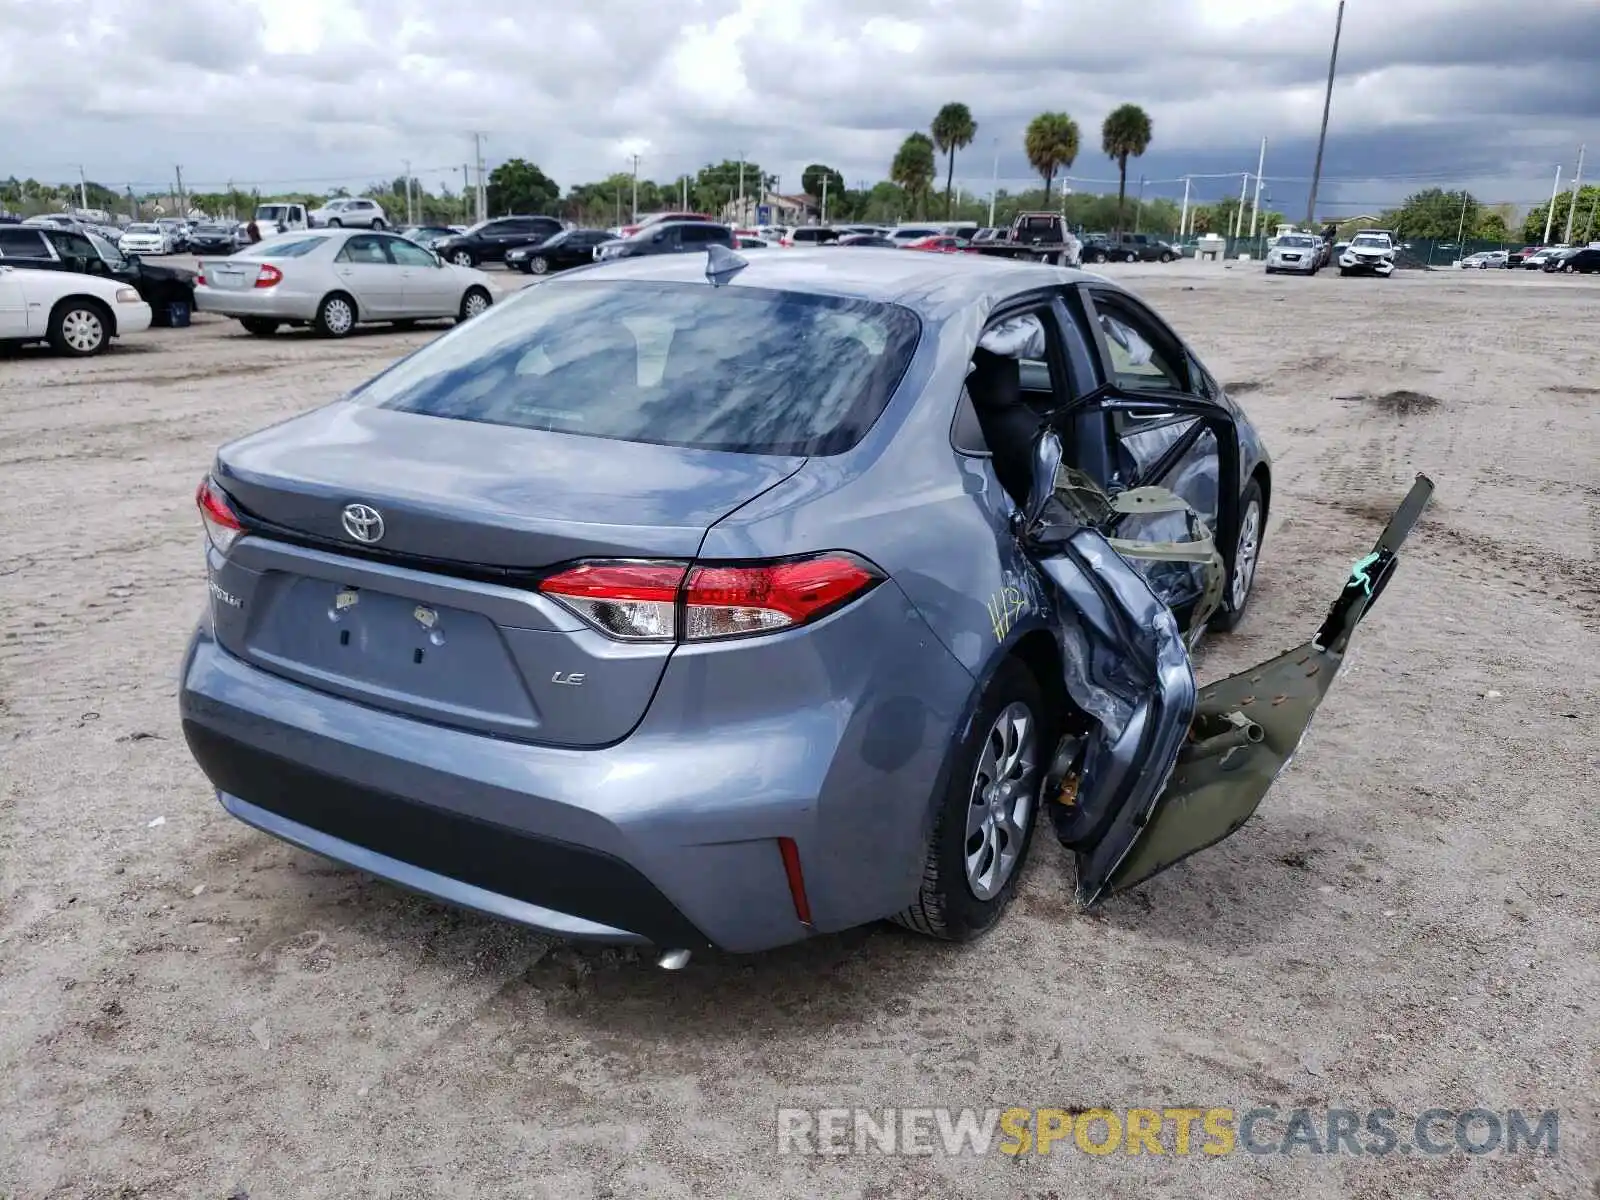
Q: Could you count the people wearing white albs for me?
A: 0